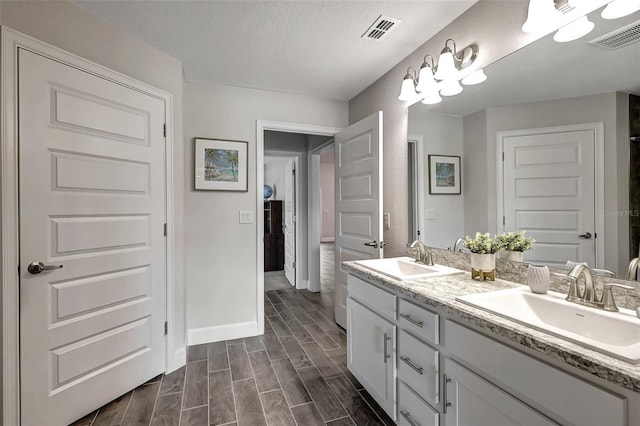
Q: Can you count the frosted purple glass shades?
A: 0